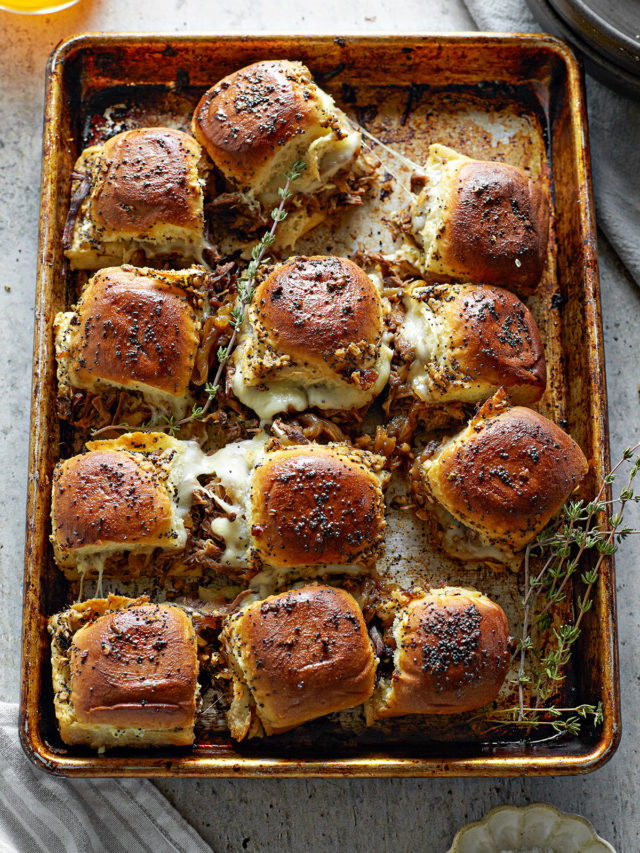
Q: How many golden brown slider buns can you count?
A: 12